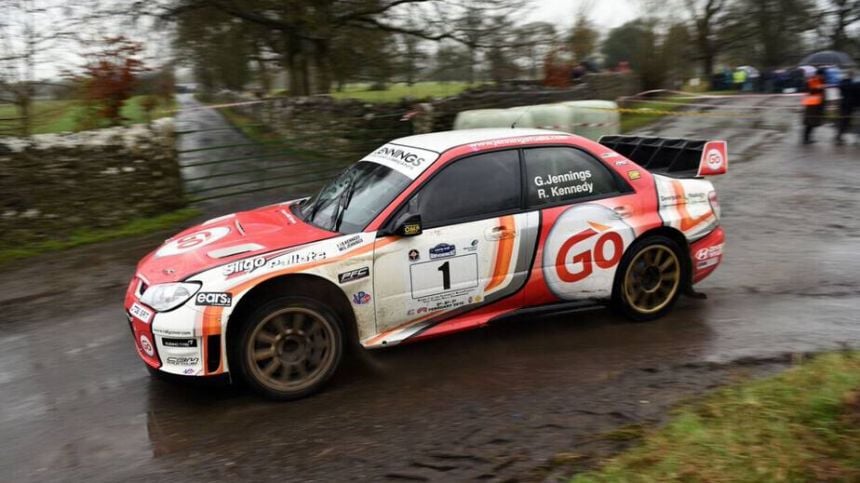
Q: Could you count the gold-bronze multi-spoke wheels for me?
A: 2